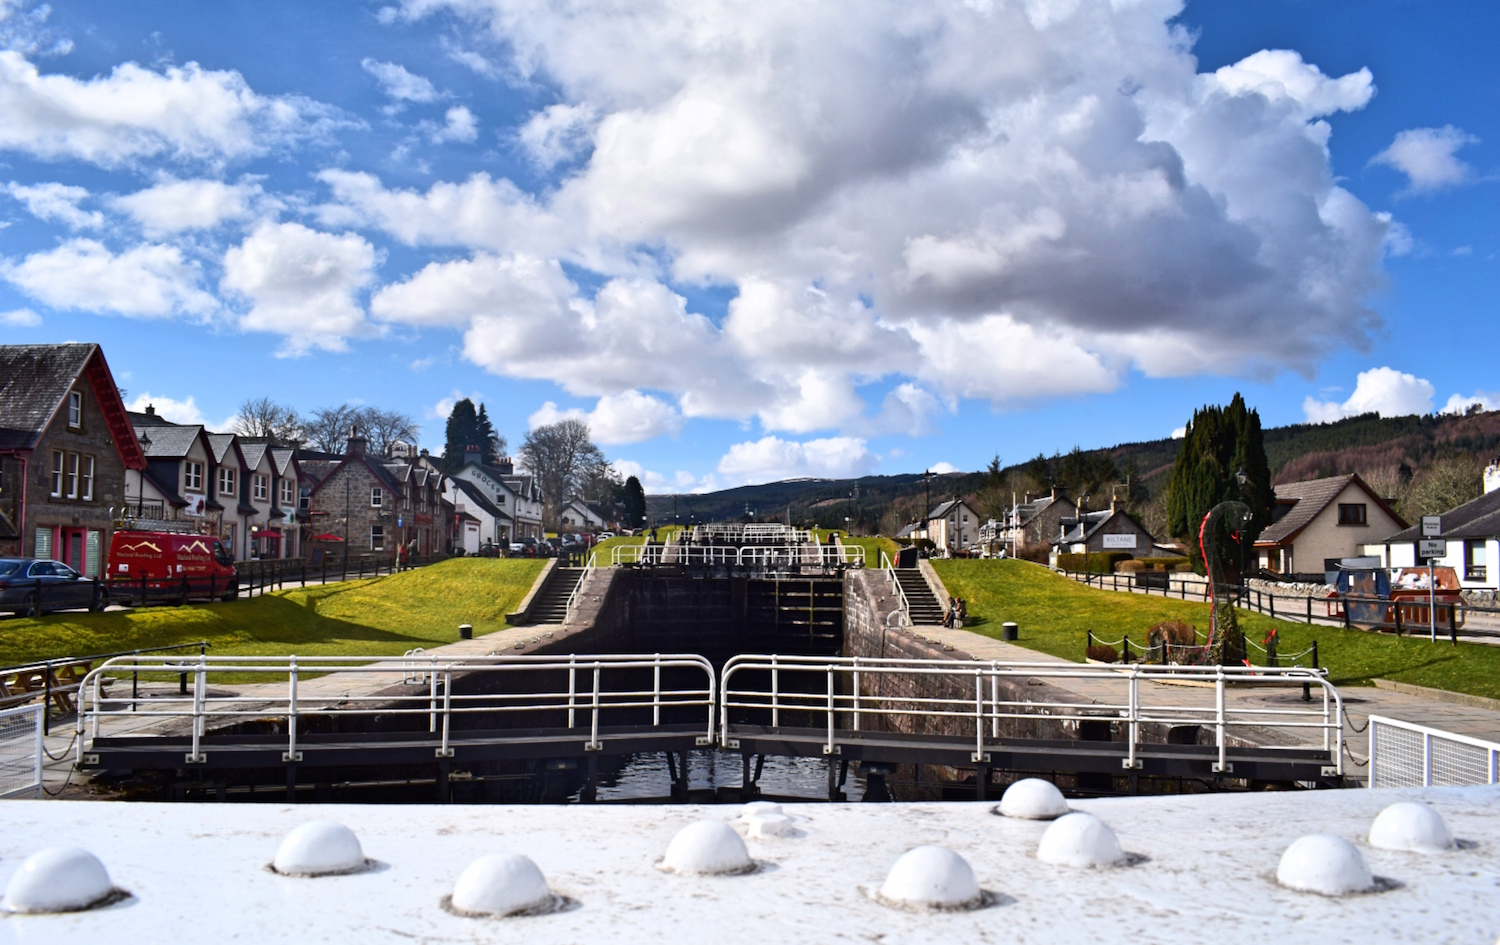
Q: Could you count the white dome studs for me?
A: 9